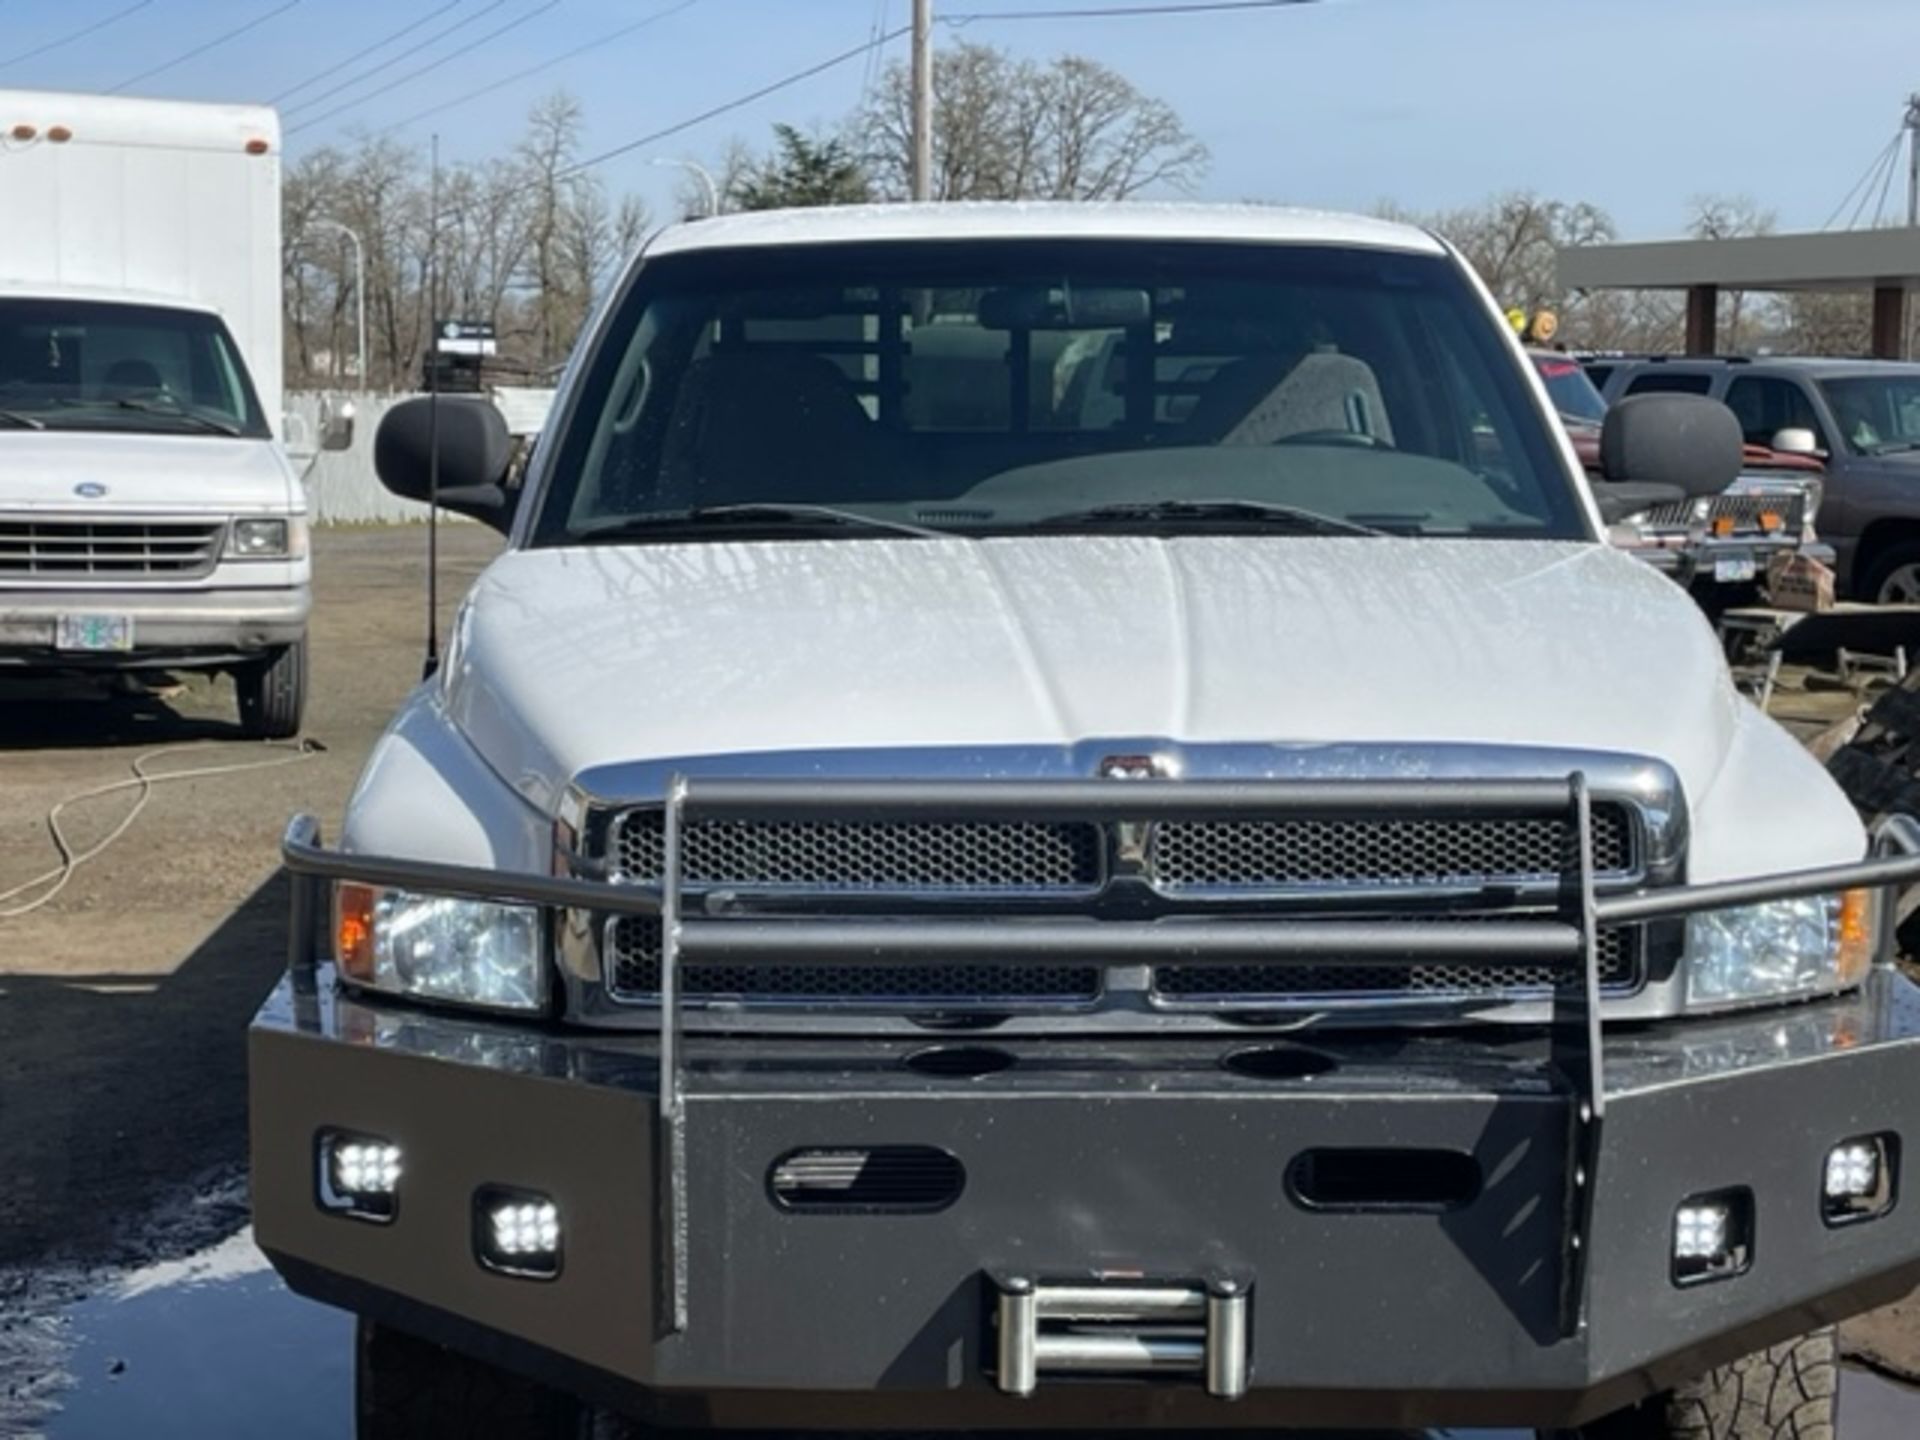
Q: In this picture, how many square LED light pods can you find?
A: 4